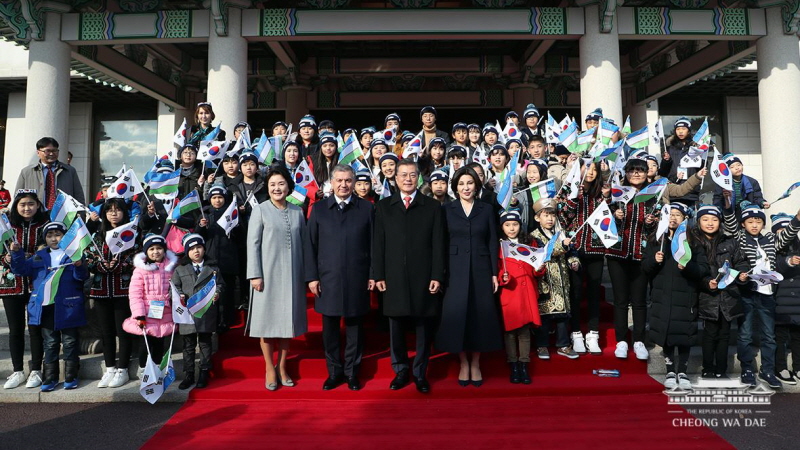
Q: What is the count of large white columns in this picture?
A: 4